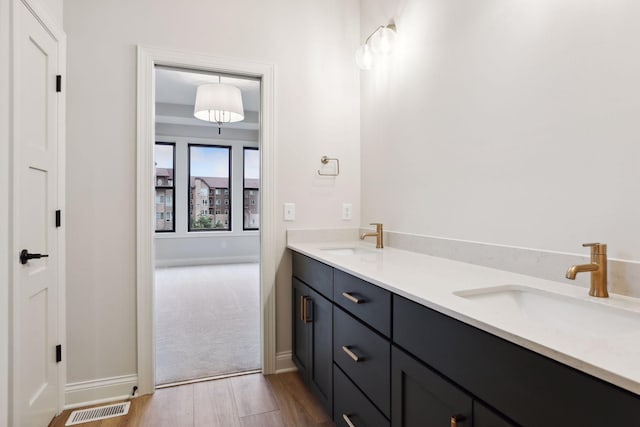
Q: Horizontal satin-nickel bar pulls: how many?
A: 3